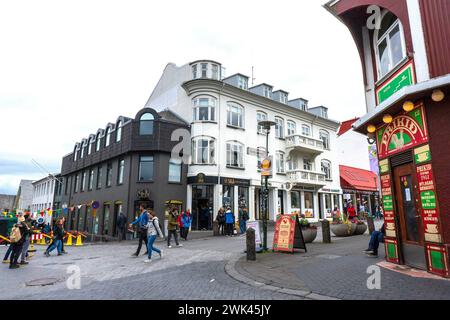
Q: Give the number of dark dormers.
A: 7